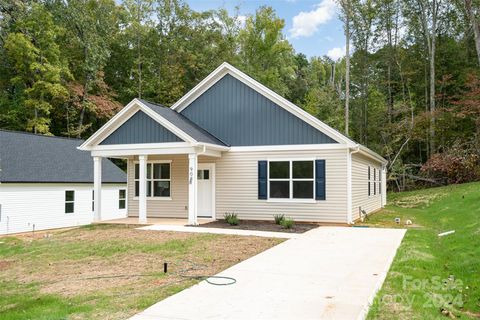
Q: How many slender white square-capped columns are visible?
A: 3